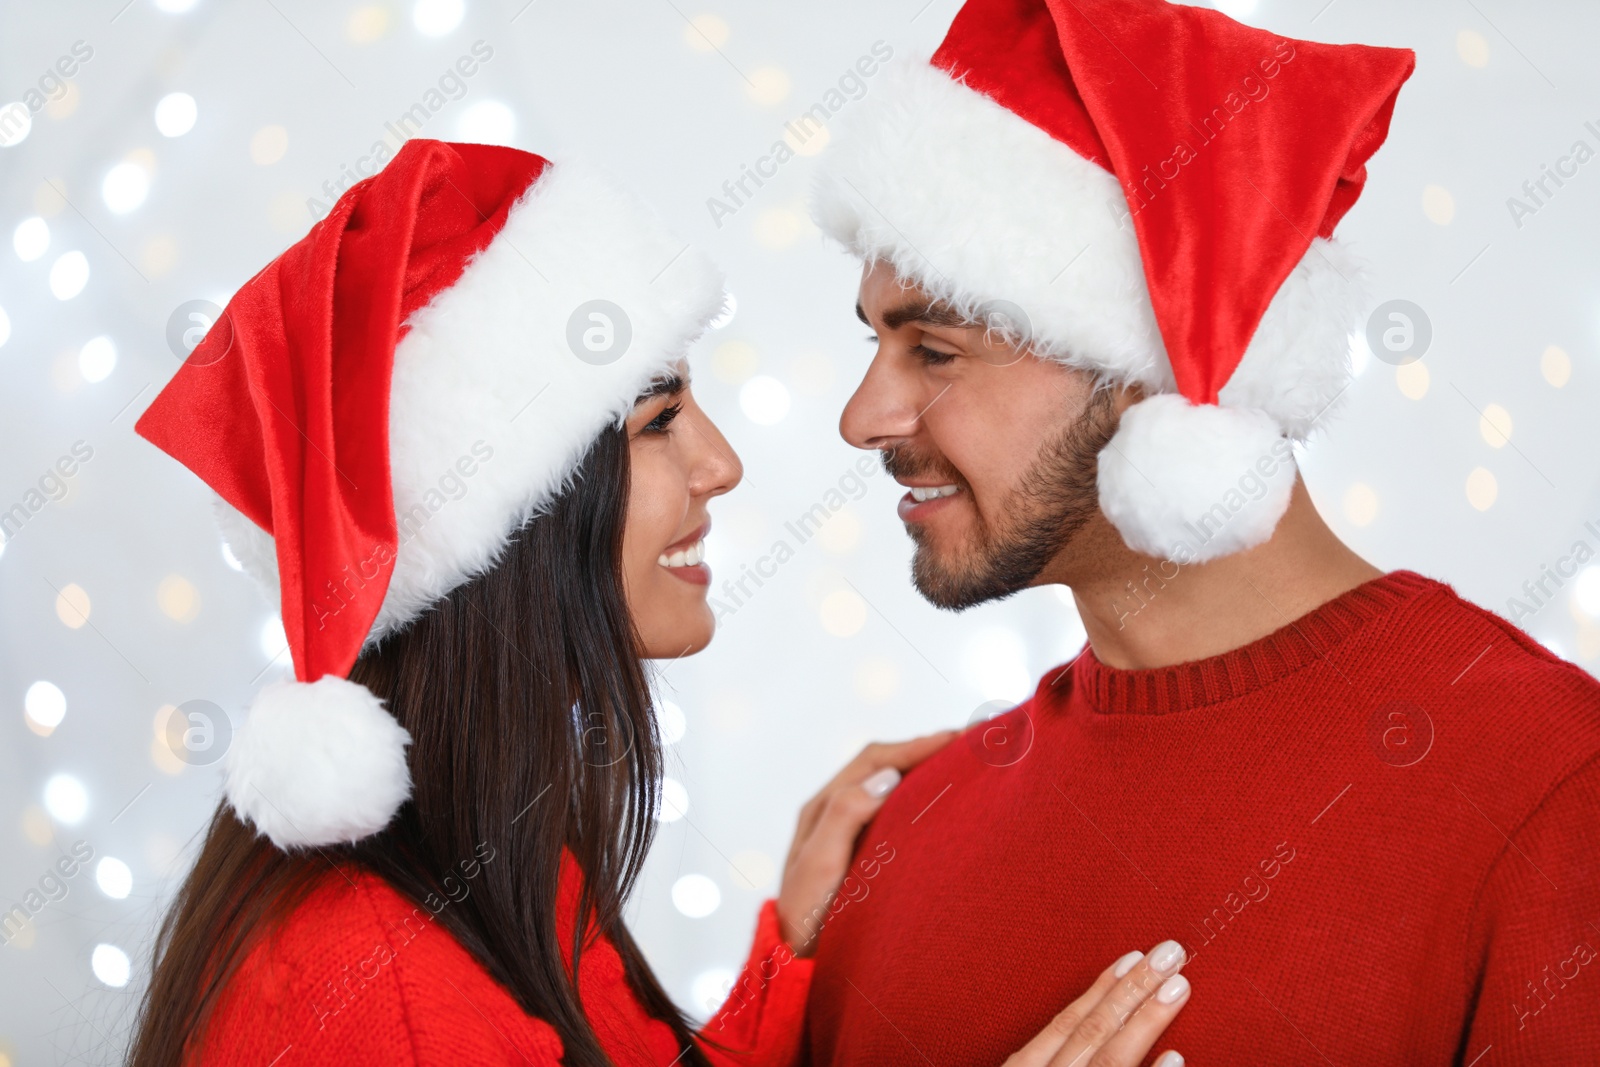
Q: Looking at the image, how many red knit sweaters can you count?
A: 2